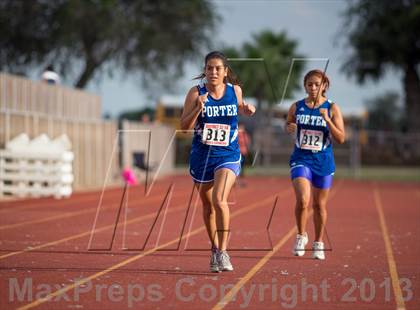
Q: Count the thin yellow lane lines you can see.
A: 5